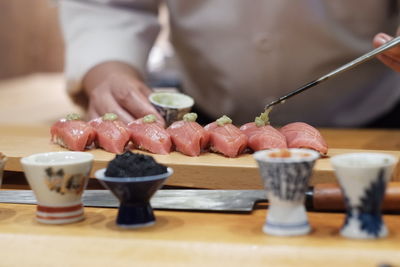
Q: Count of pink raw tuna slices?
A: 7